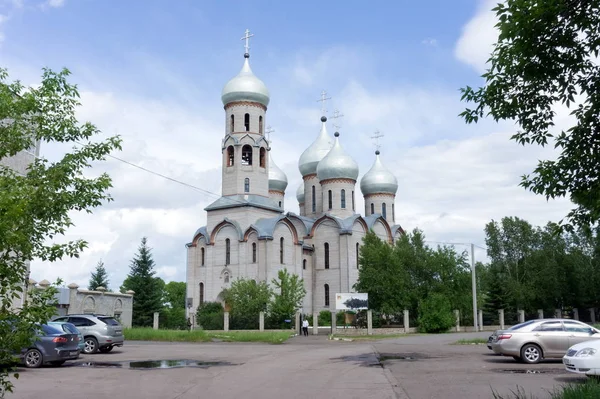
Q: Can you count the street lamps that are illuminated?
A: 0